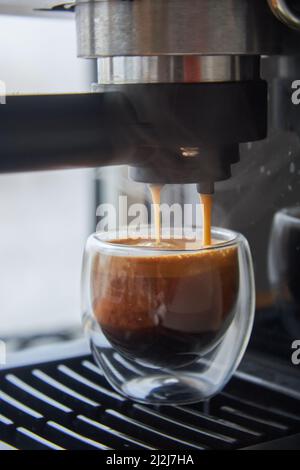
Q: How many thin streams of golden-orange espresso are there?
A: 2